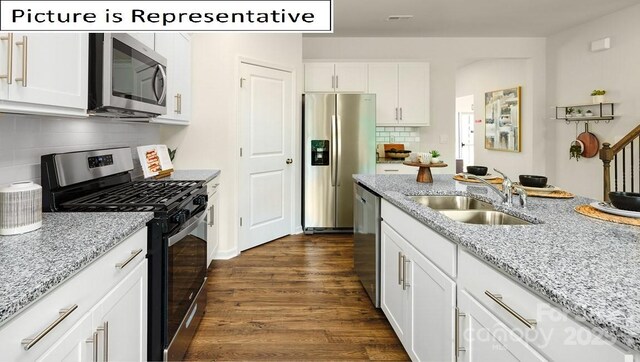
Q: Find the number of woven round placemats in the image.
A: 3